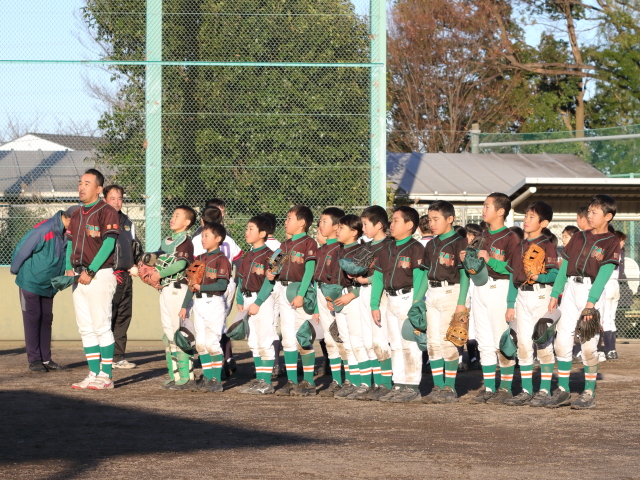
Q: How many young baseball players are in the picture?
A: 12